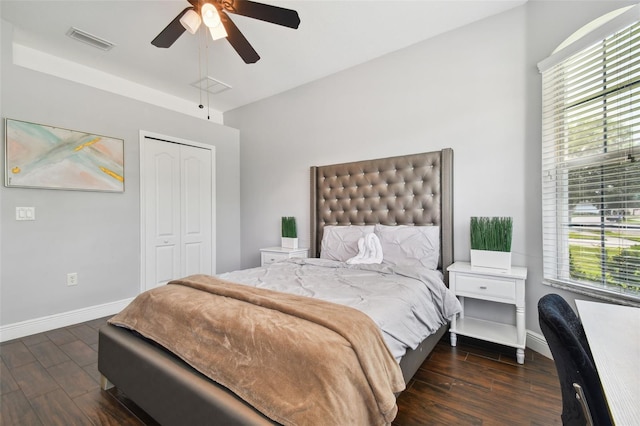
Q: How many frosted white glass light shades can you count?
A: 3